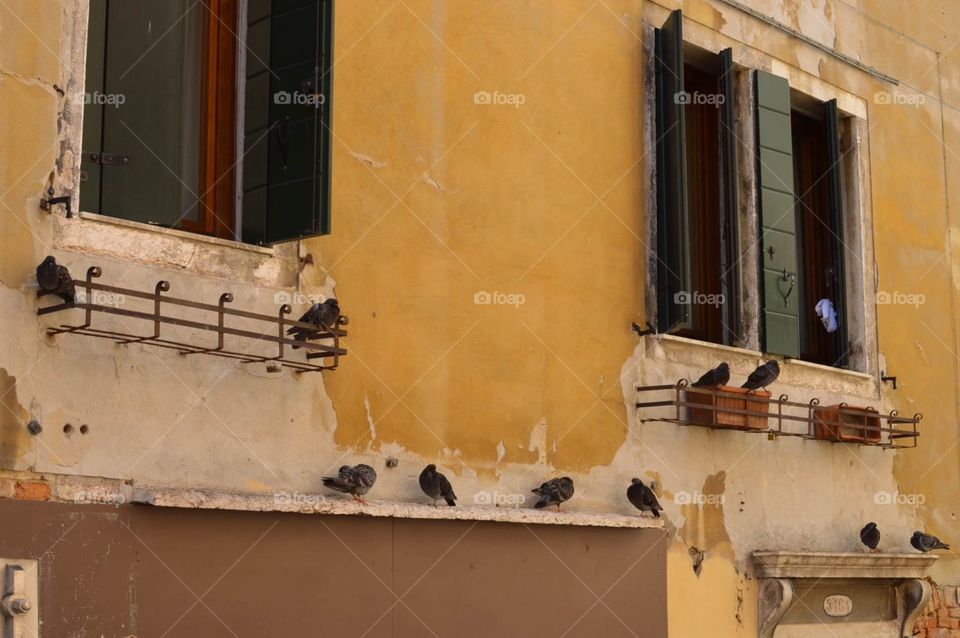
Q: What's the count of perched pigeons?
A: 10